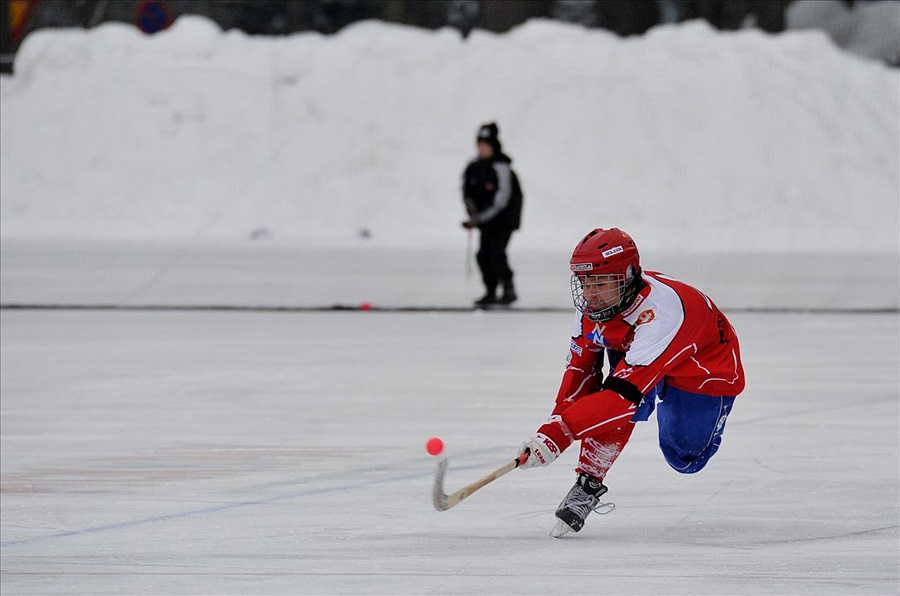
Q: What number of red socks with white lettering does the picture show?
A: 1